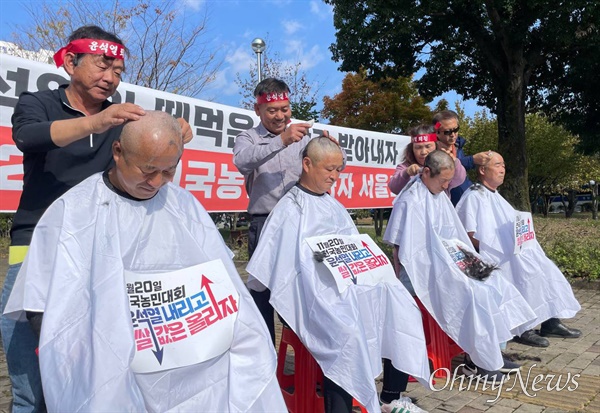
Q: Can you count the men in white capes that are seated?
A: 4